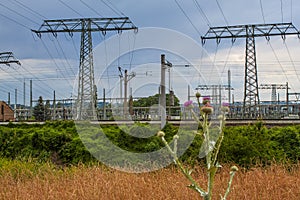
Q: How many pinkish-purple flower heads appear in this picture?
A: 3